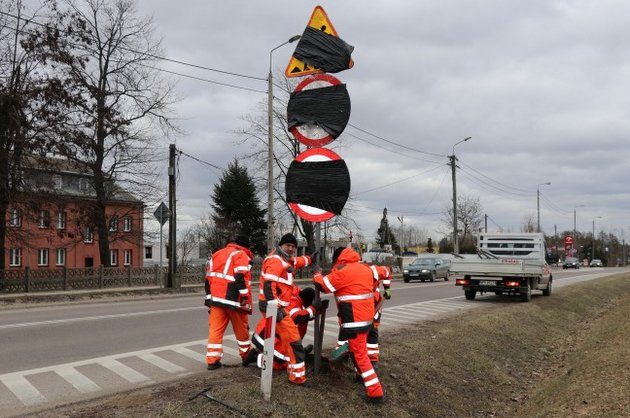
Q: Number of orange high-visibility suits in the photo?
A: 5